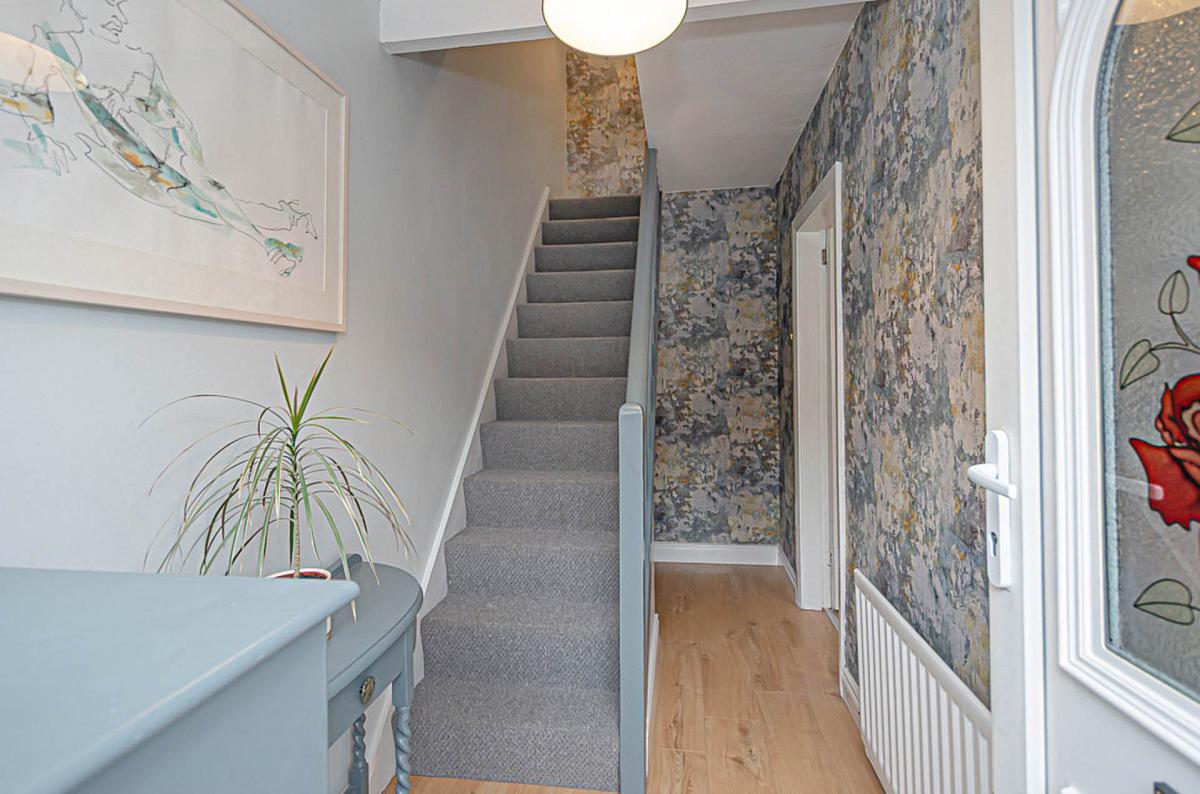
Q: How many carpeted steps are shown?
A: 12